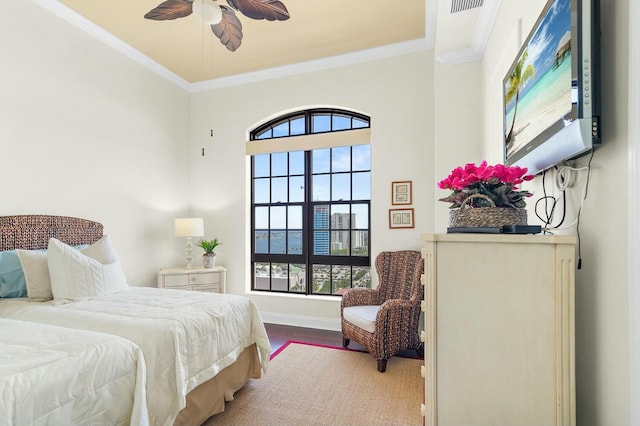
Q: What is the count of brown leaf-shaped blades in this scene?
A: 3